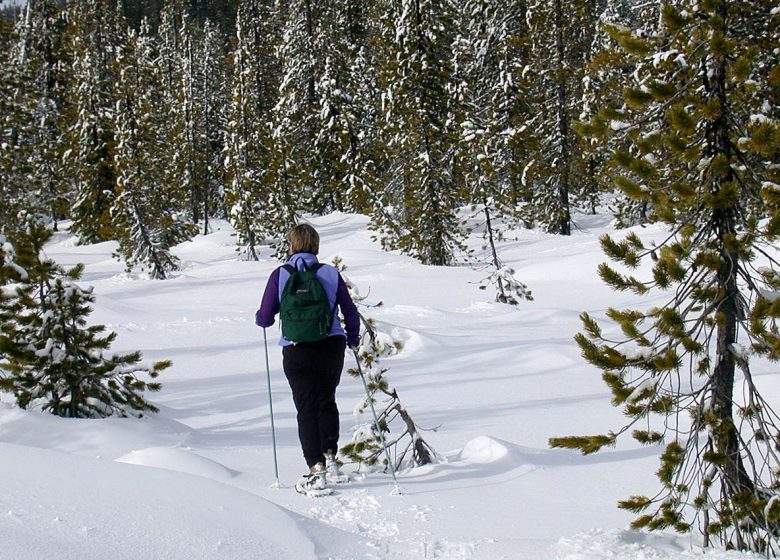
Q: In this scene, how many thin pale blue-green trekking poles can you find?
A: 2